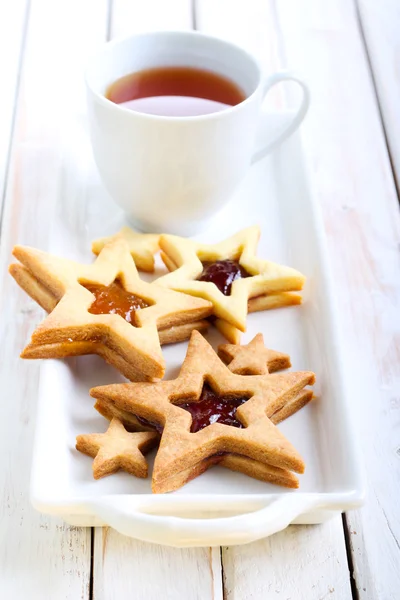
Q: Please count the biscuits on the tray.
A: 6